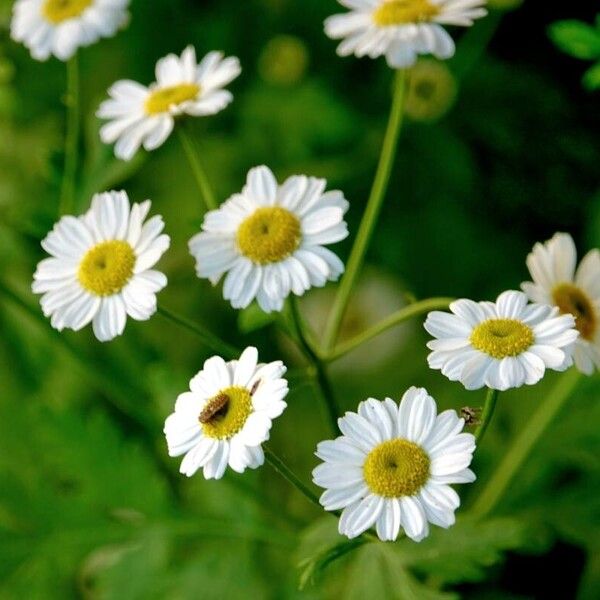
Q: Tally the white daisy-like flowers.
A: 9